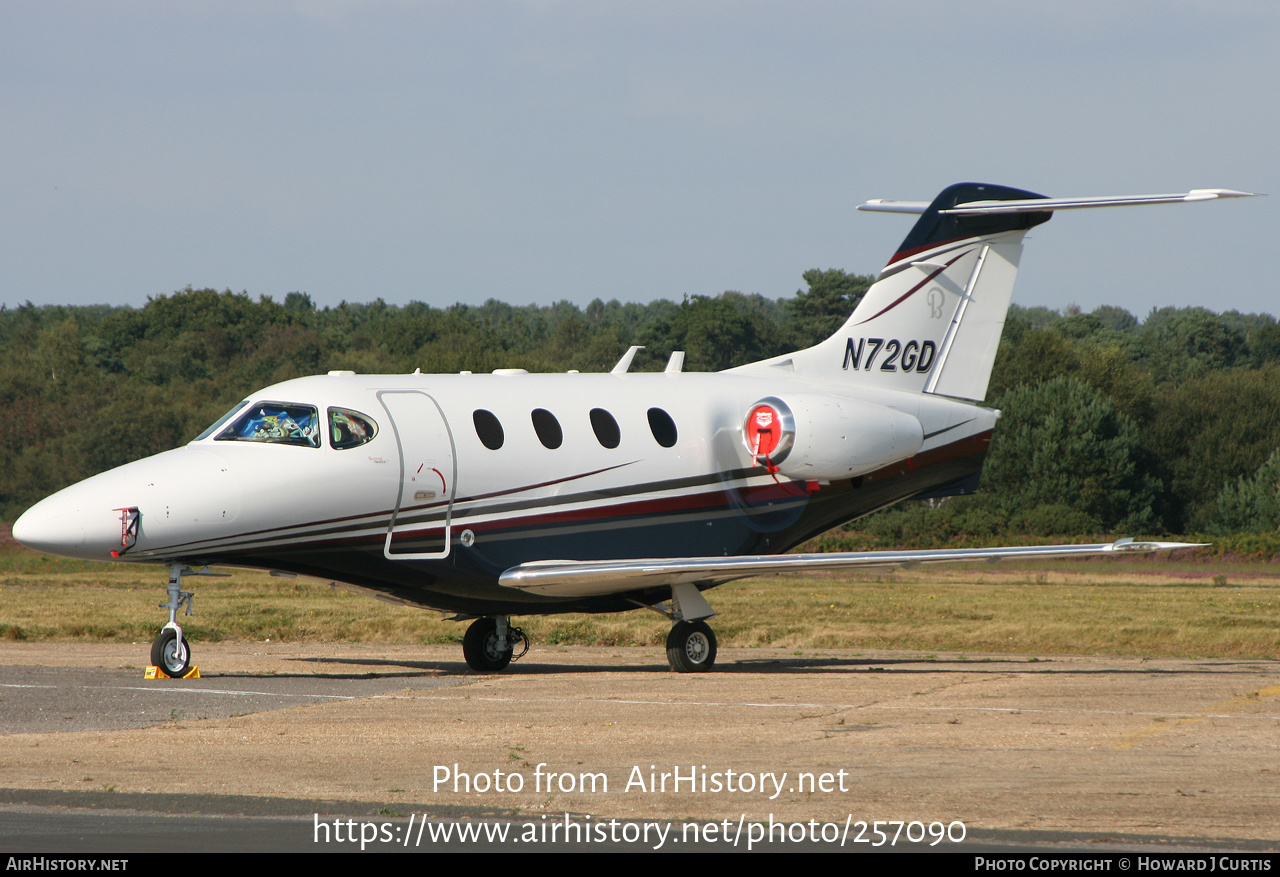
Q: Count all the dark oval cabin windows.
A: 4